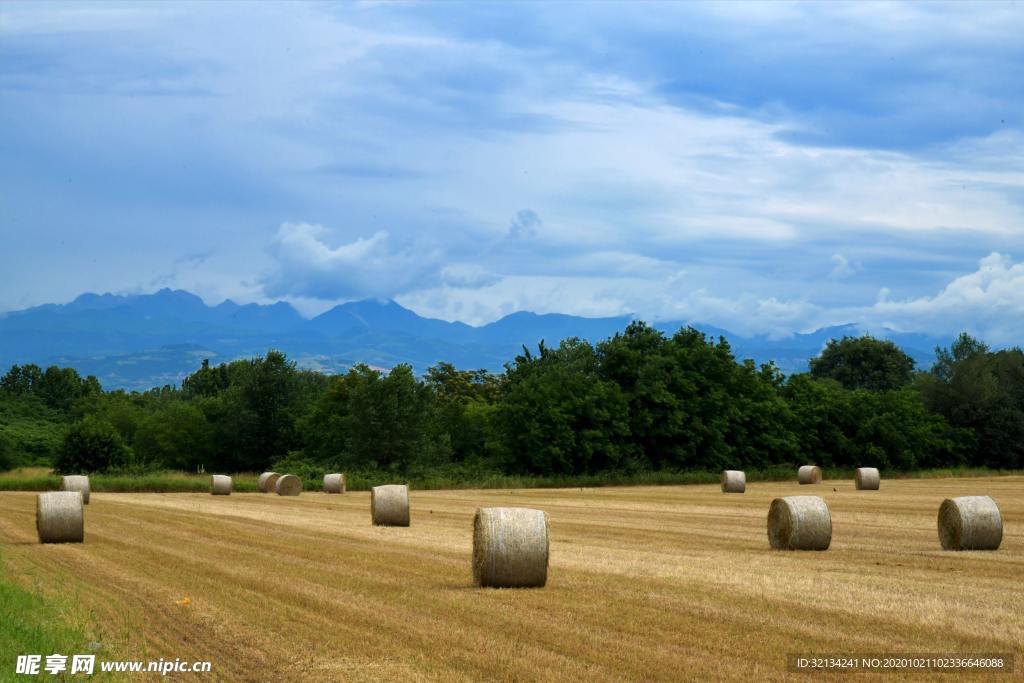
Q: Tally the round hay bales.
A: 13